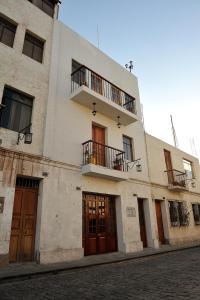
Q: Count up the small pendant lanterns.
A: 2